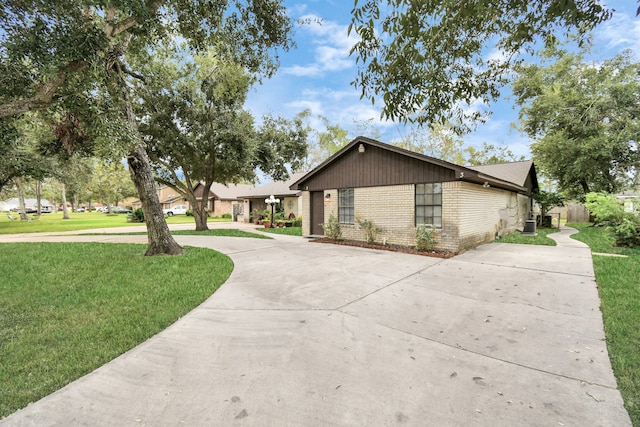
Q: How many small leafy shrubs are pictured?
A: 3